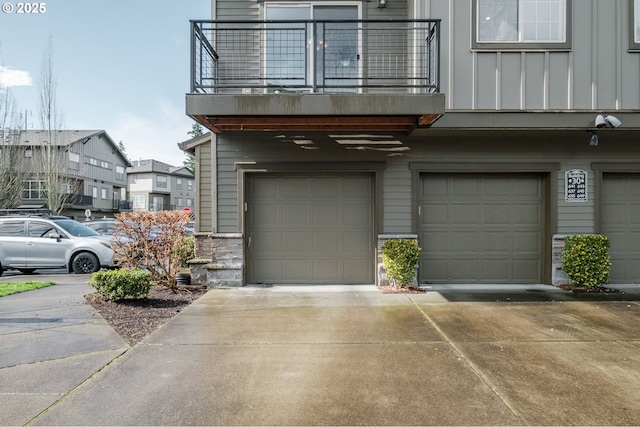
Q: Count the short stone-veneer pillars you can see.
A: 3